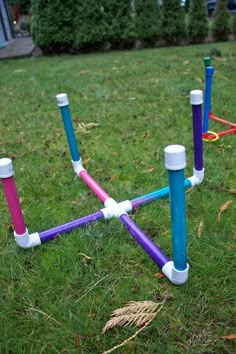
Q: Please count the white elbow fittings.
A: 4